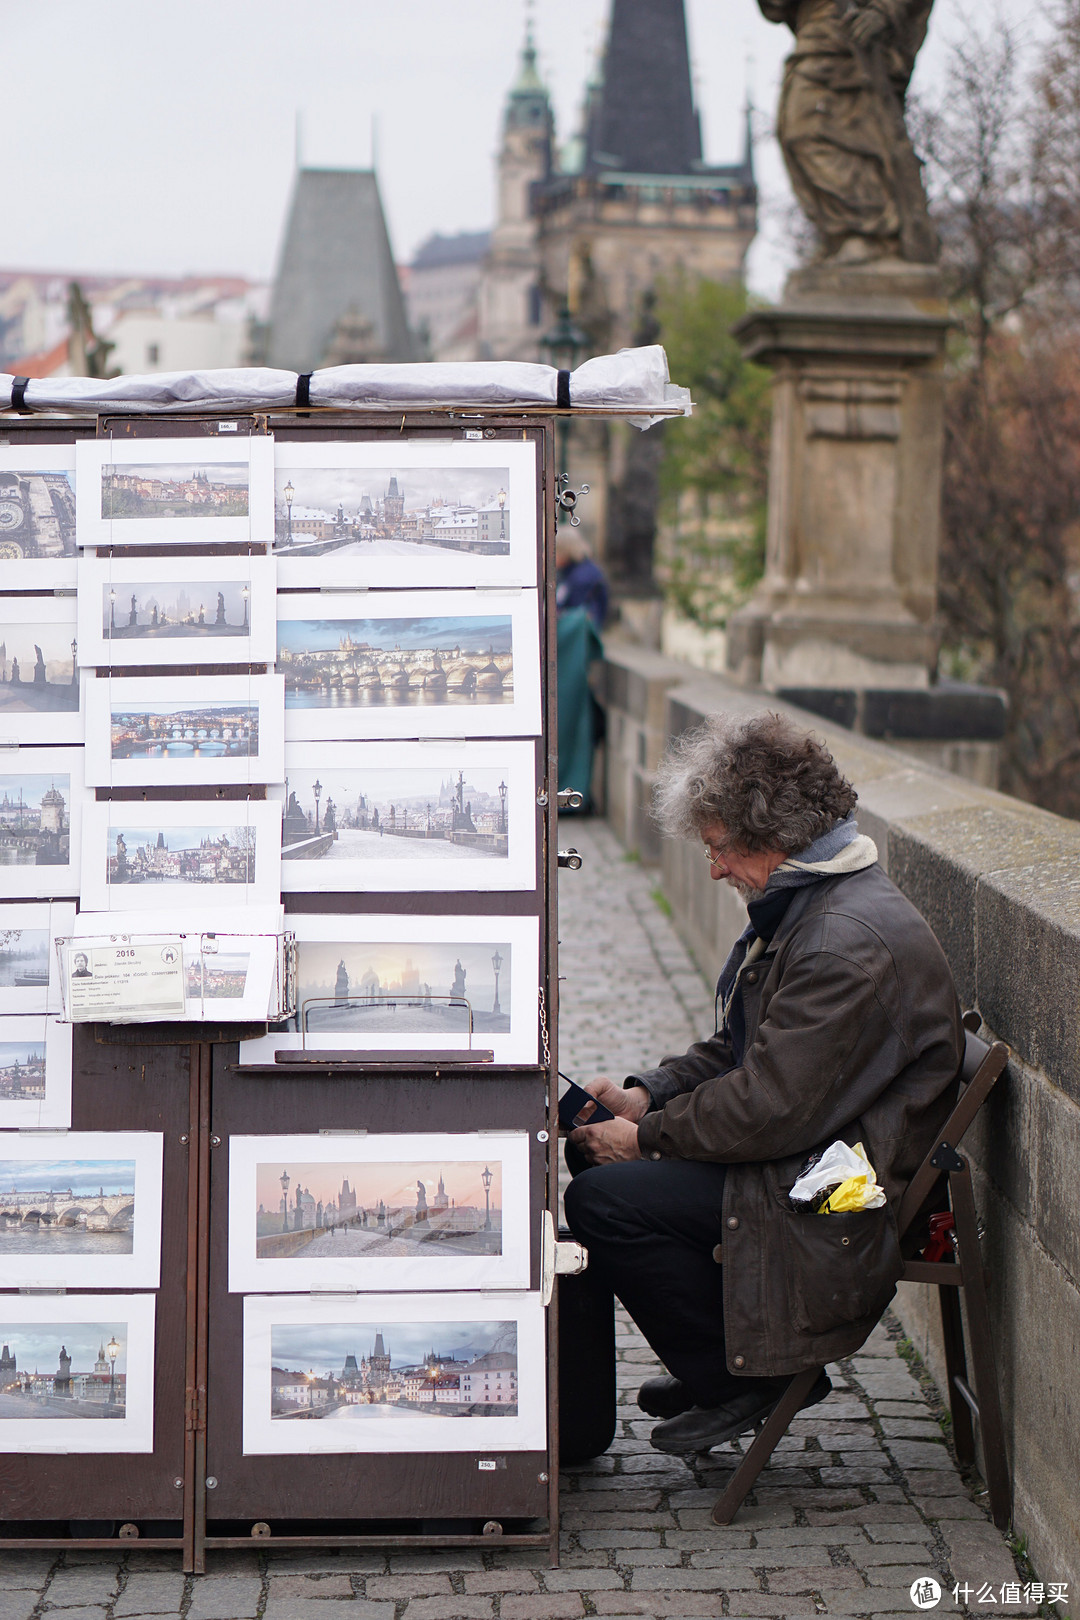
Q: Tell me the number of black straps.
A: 3